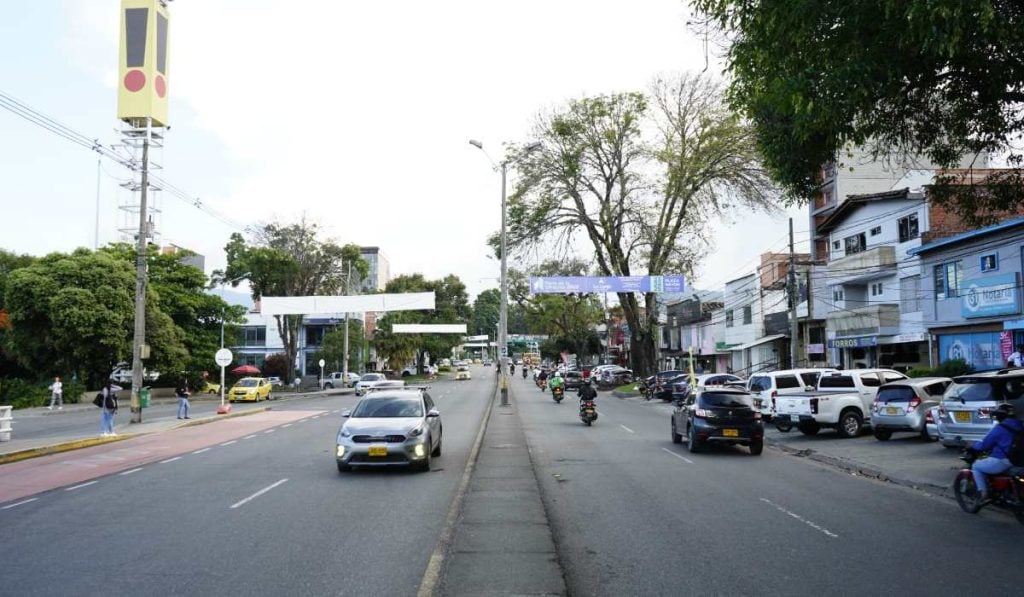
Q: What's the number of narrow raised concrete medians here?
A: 1